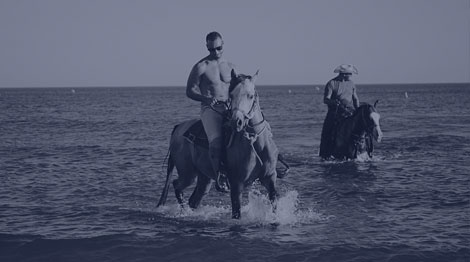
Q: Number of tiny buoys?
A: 4